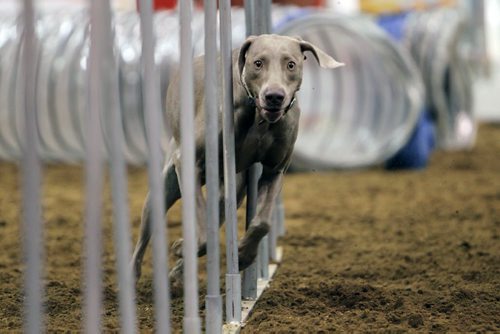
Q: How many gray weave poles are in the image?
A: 11